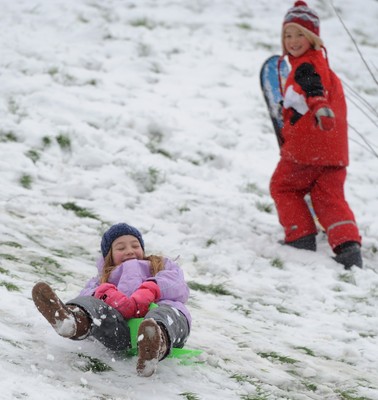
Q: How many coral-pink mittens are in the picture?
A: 2